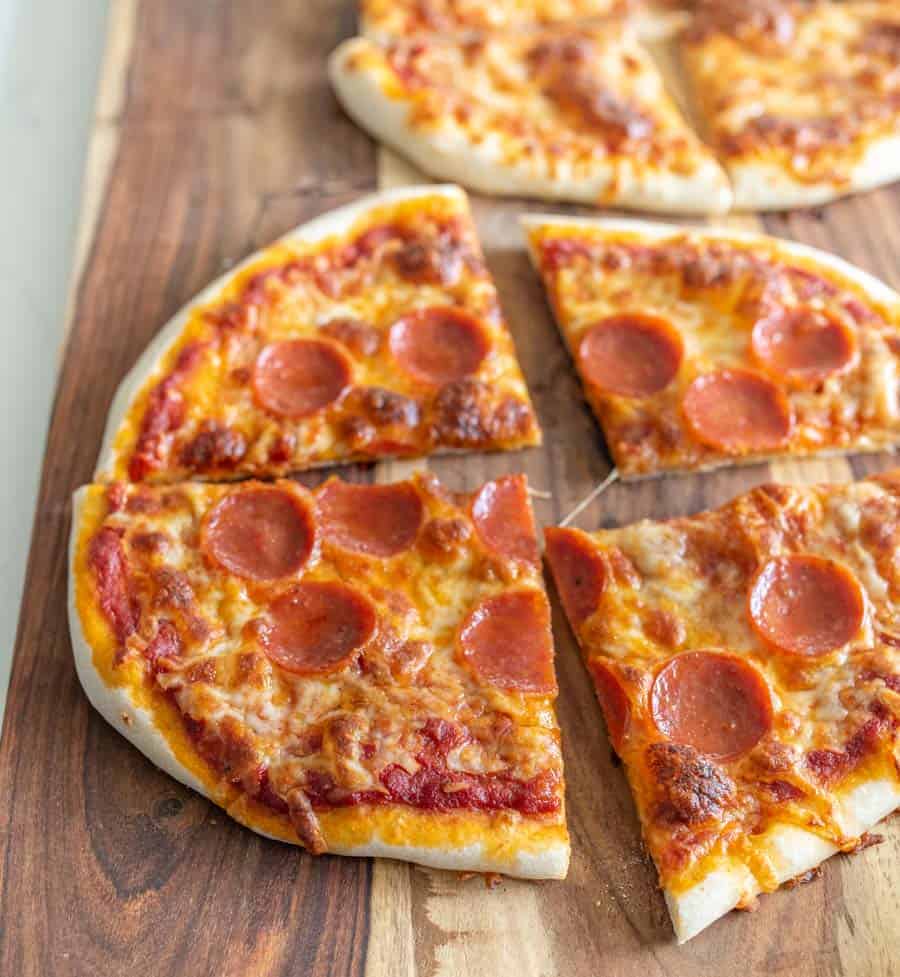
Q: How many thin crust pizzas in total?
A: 2